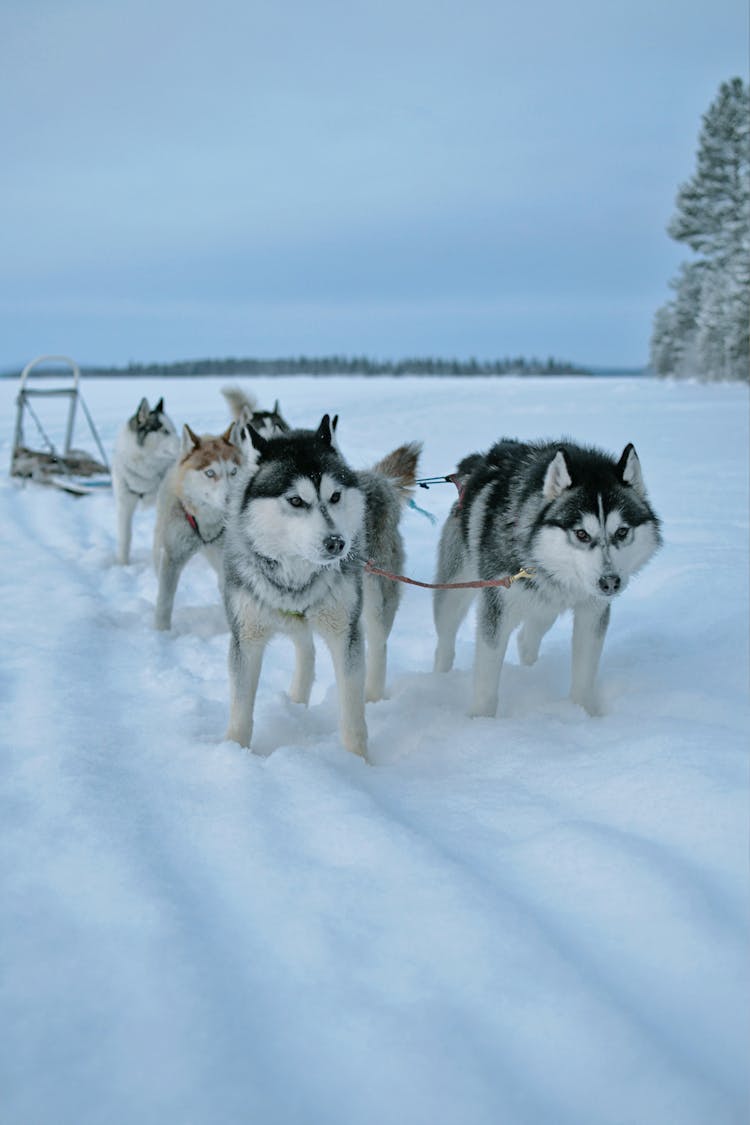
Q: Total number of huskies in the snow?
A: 5